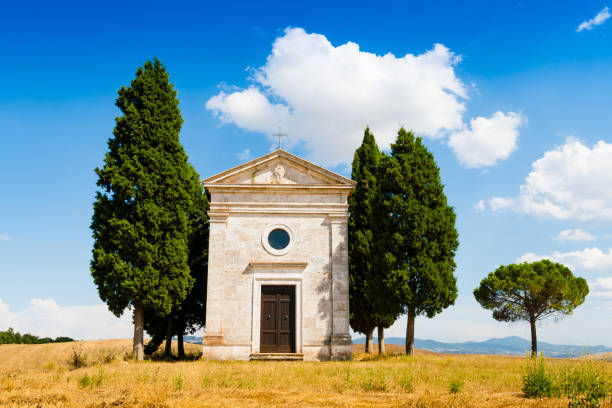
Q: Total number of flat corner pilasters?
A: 2